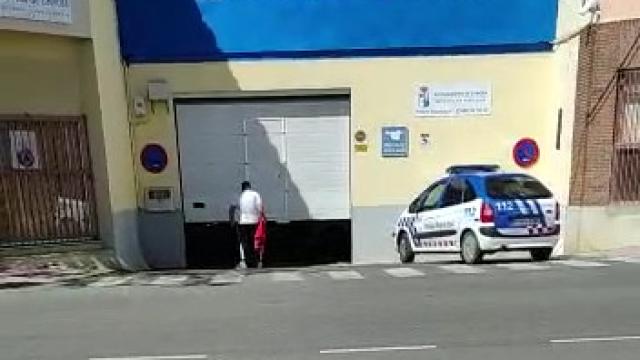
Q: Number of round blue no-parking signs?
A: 2